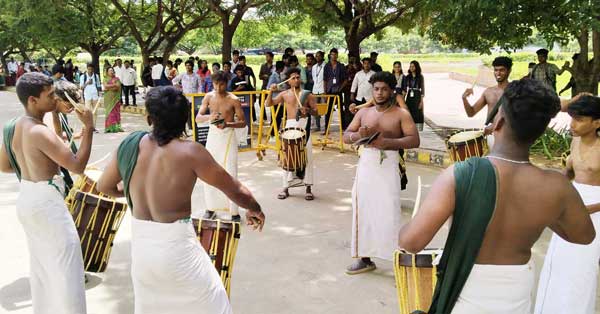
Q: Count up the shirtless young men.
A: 9